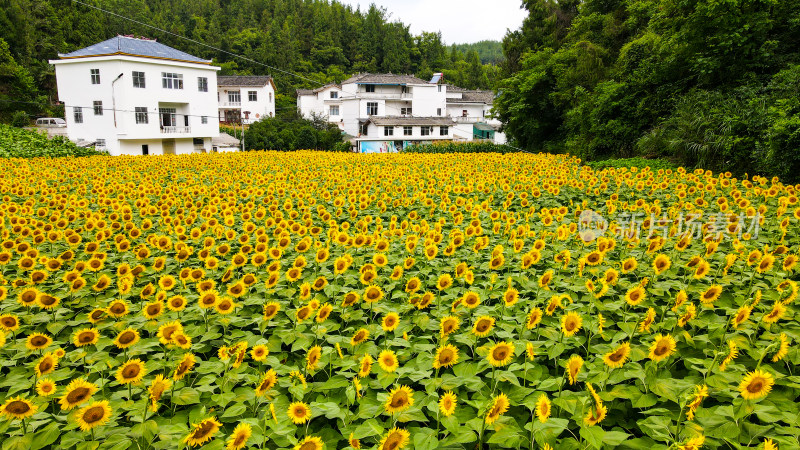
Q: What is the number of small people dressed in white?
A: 0